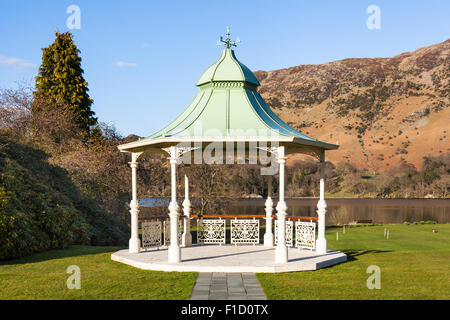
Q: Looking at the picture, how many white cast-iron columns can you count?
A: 6